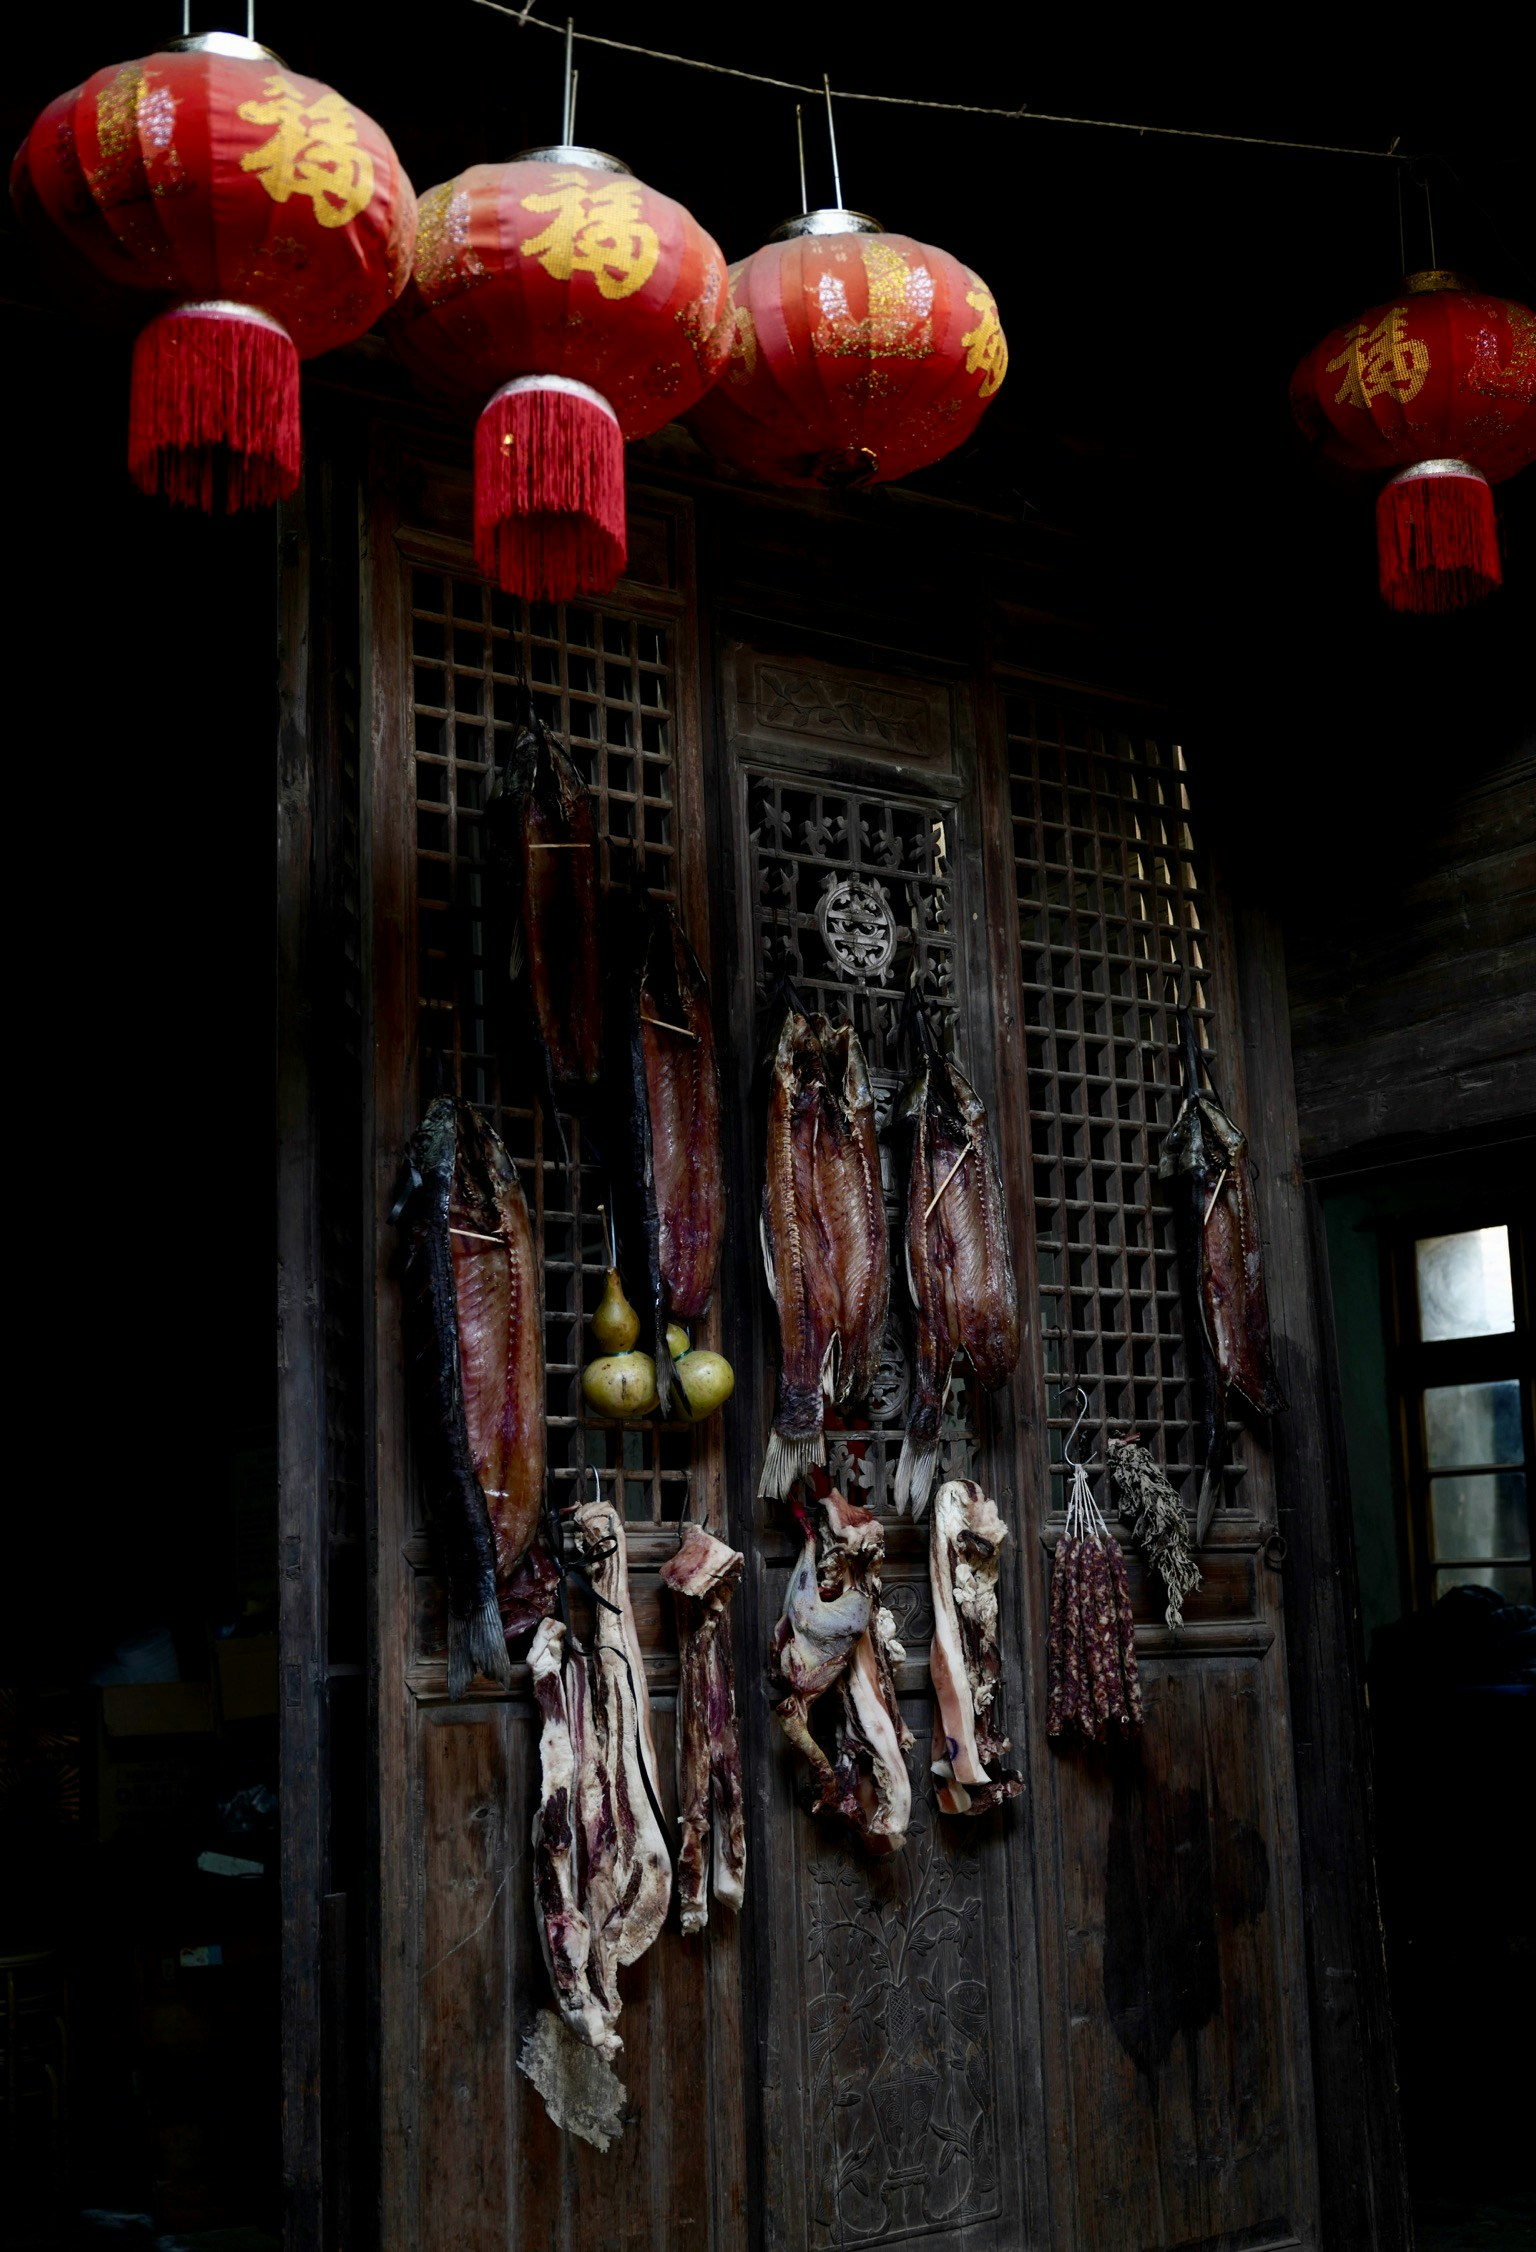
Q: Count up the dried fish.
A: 6